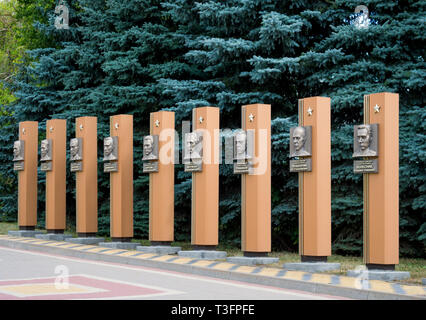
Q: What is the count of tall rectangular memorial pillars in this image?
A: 9